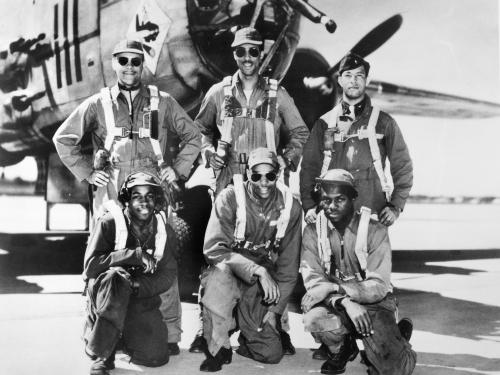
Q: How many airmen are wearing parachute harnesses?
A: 6